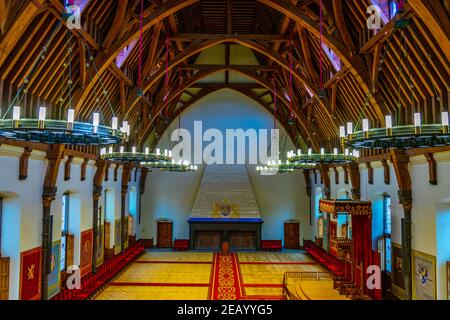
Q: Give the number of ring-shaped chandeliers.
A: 8